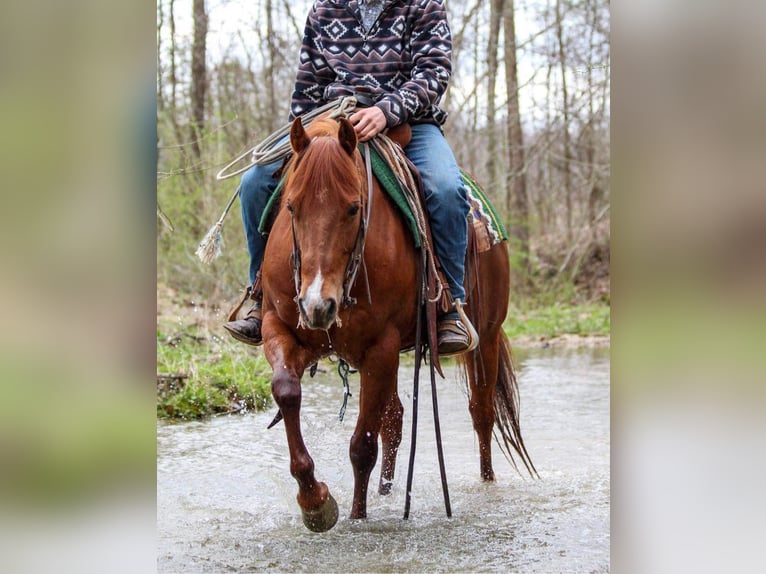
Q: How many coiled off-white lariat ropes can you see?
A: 1